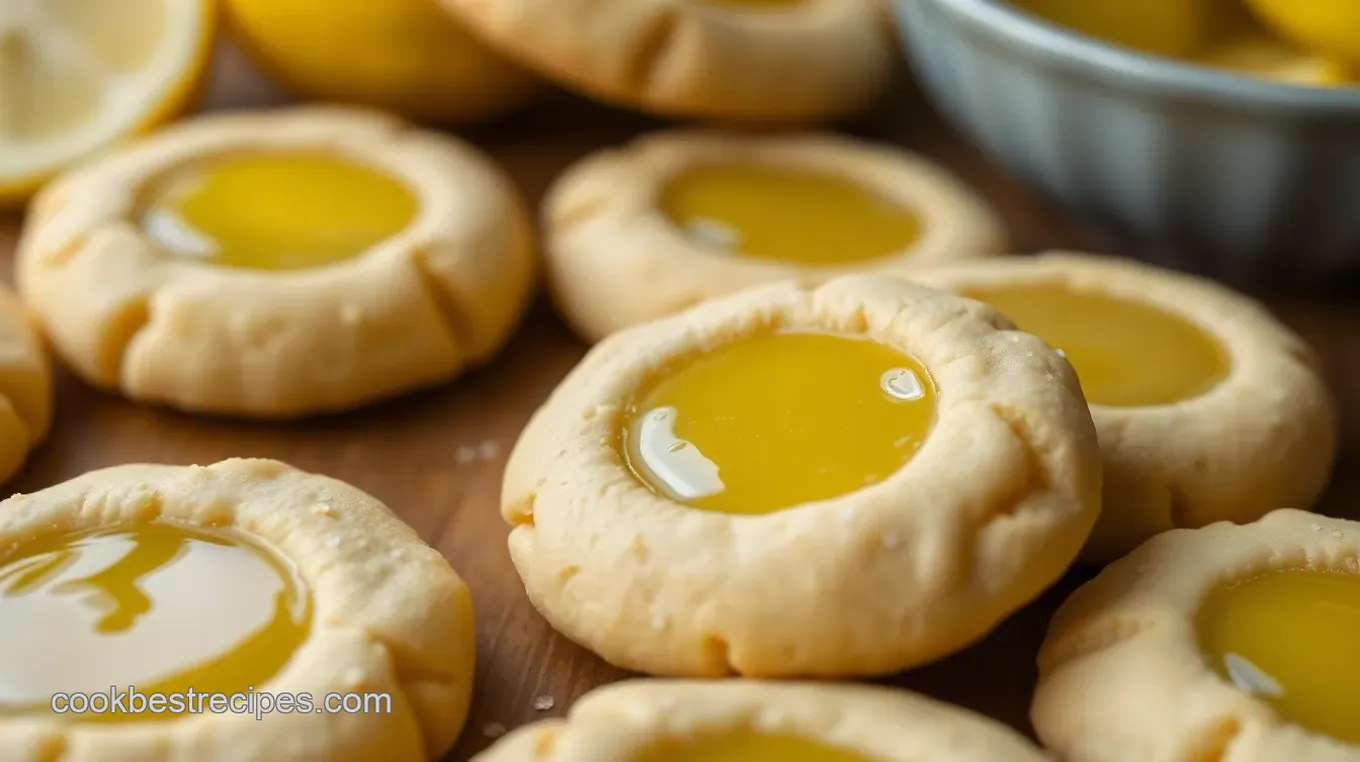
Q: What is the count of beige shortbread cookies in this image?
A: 9